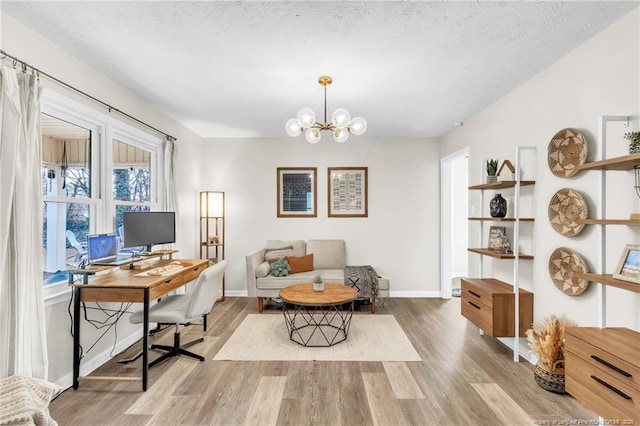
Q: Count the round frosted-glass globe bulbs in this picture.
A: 6